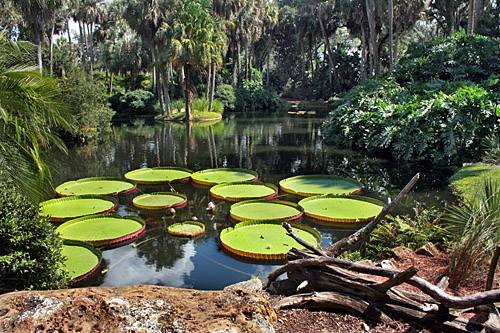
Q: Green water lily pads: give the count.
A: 13